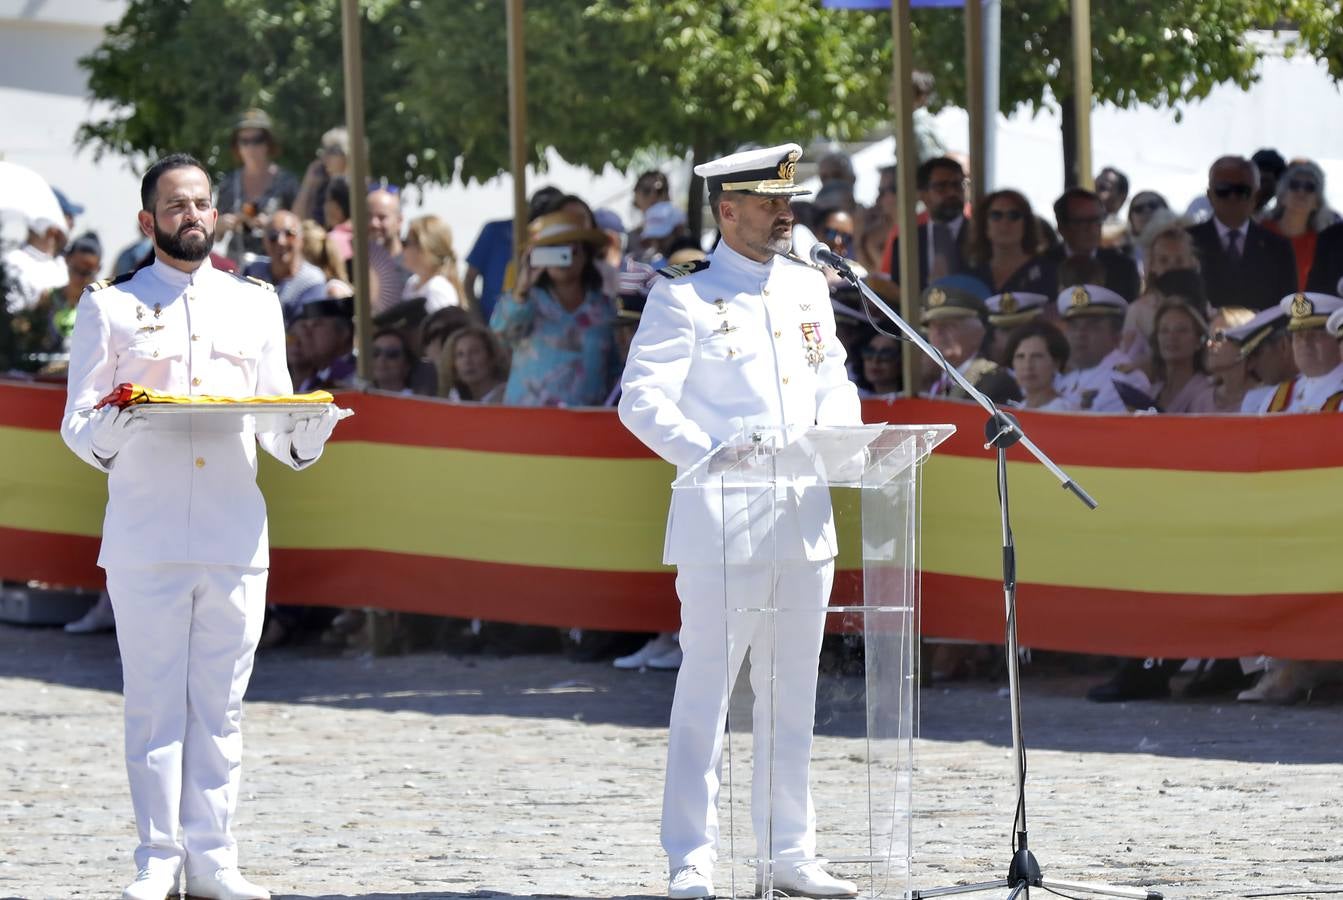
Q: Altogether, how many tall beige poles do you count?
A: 5